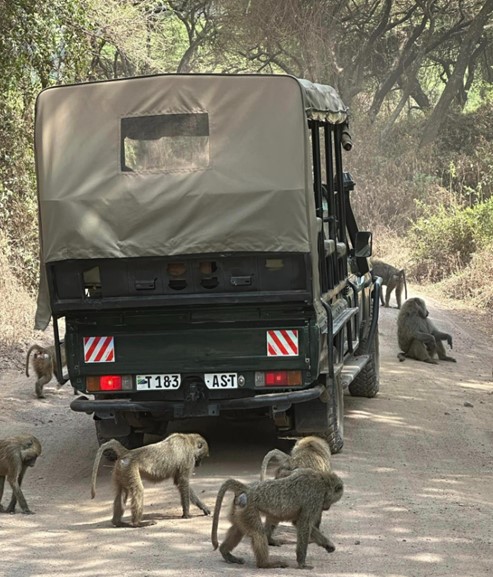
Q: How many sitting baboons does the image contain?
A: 1